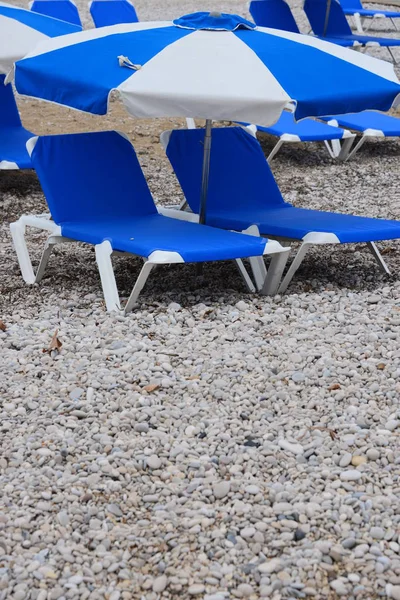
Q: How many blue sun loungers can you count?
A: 10